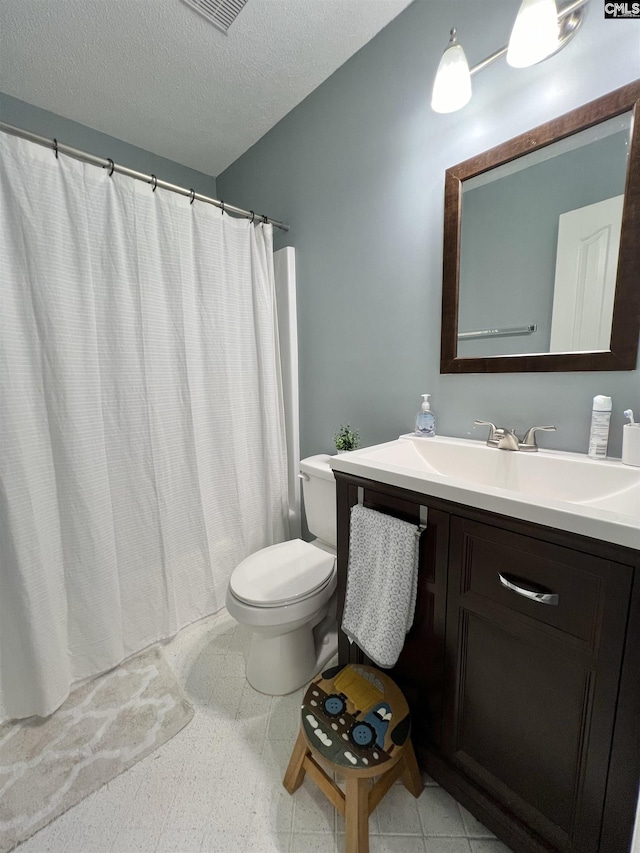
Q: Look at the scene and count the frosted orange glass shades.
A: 0